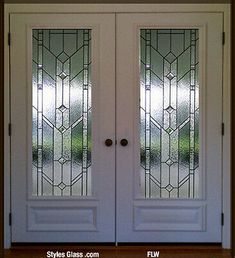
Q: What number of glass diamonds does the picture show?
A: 12